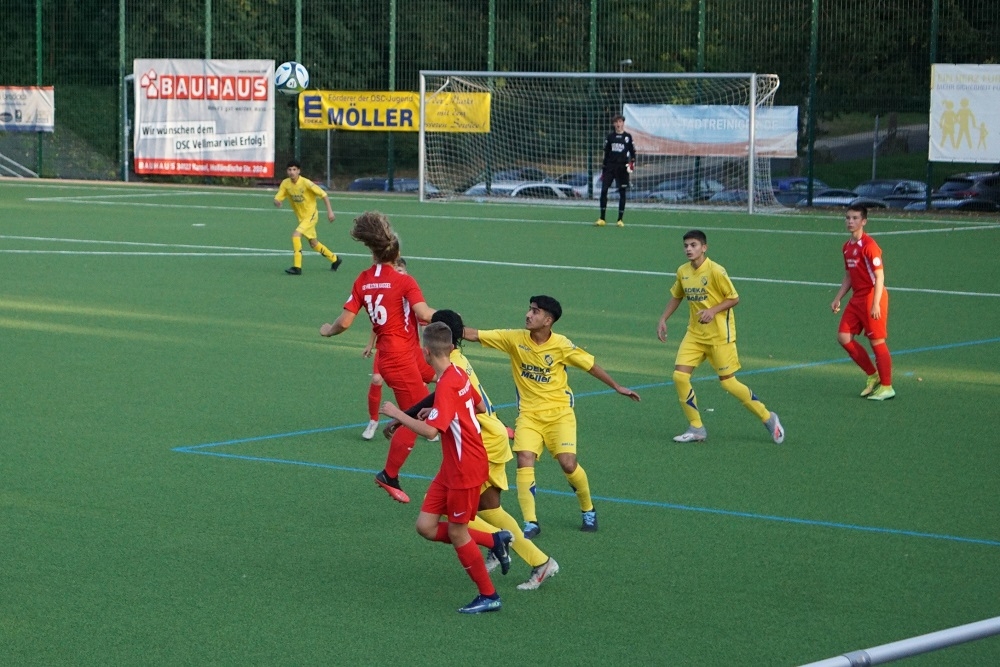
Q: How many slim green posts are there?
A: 10